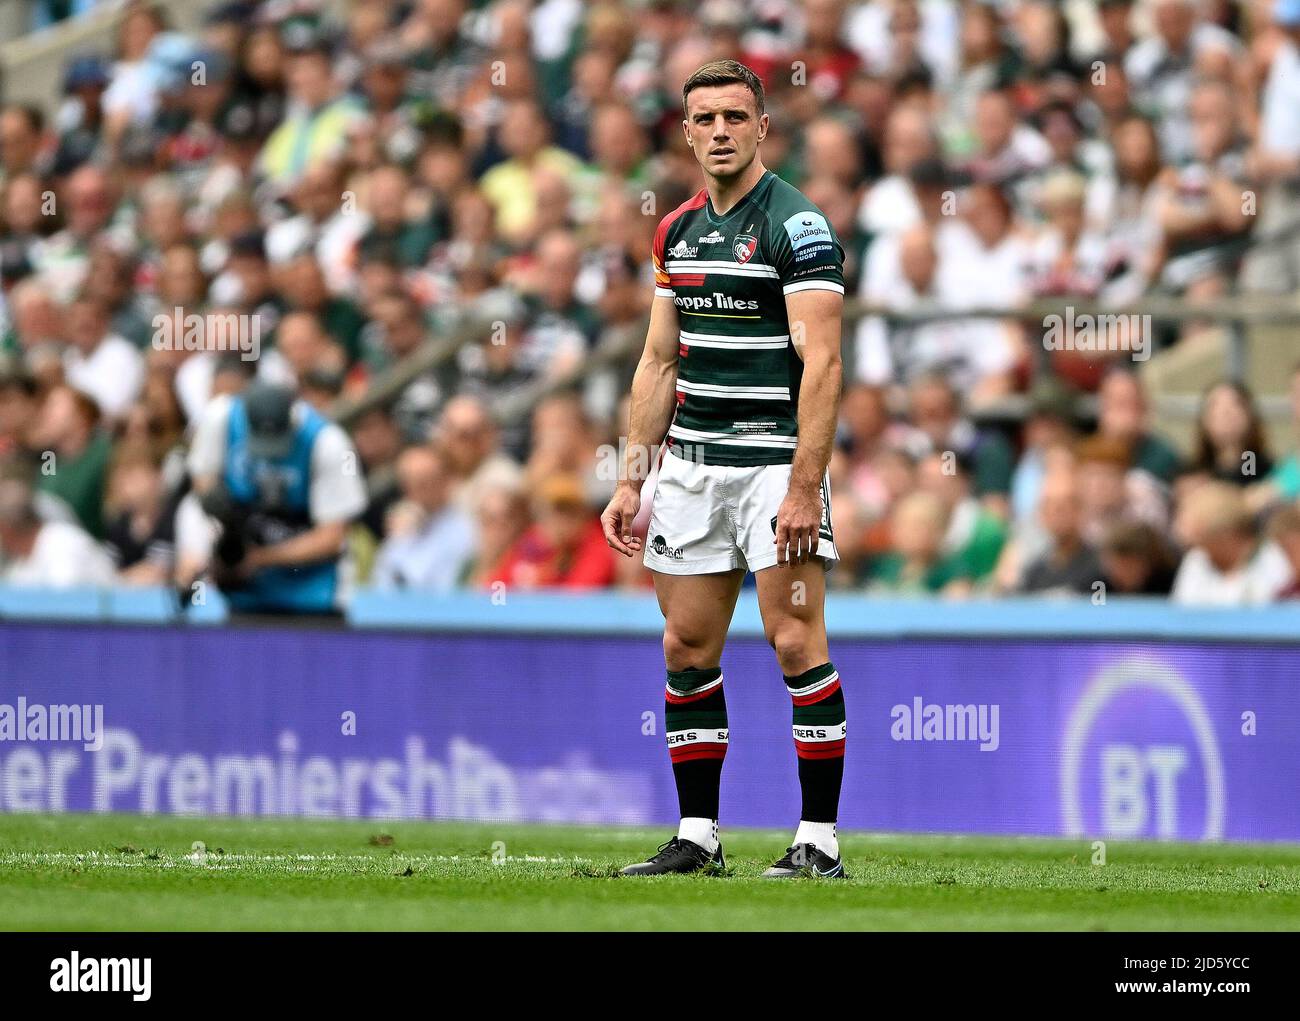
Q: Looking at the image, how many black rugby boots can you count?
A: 2